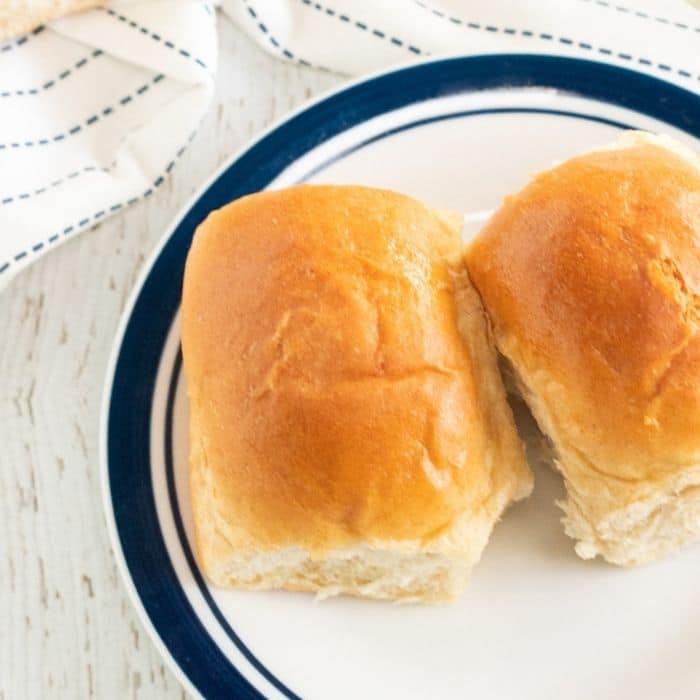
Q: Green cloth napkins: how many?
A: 0